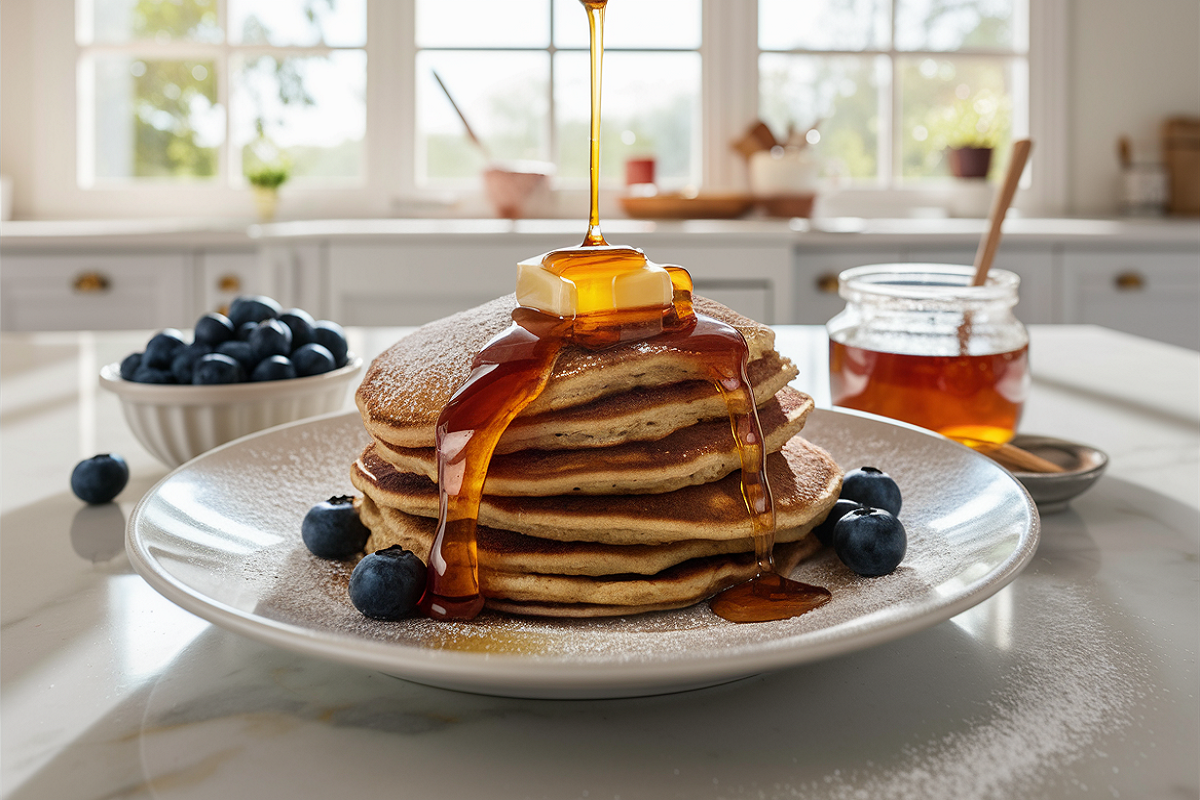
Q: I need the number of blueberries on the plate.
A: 5